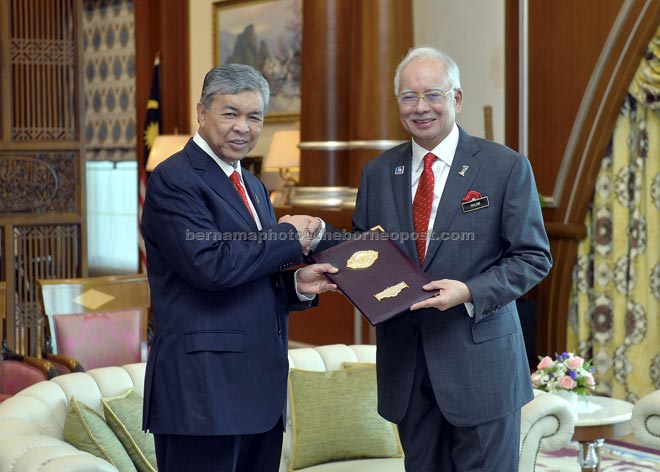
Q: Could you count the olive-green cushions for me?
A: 4